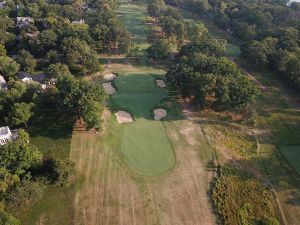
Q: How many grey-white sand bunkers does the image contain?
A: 5